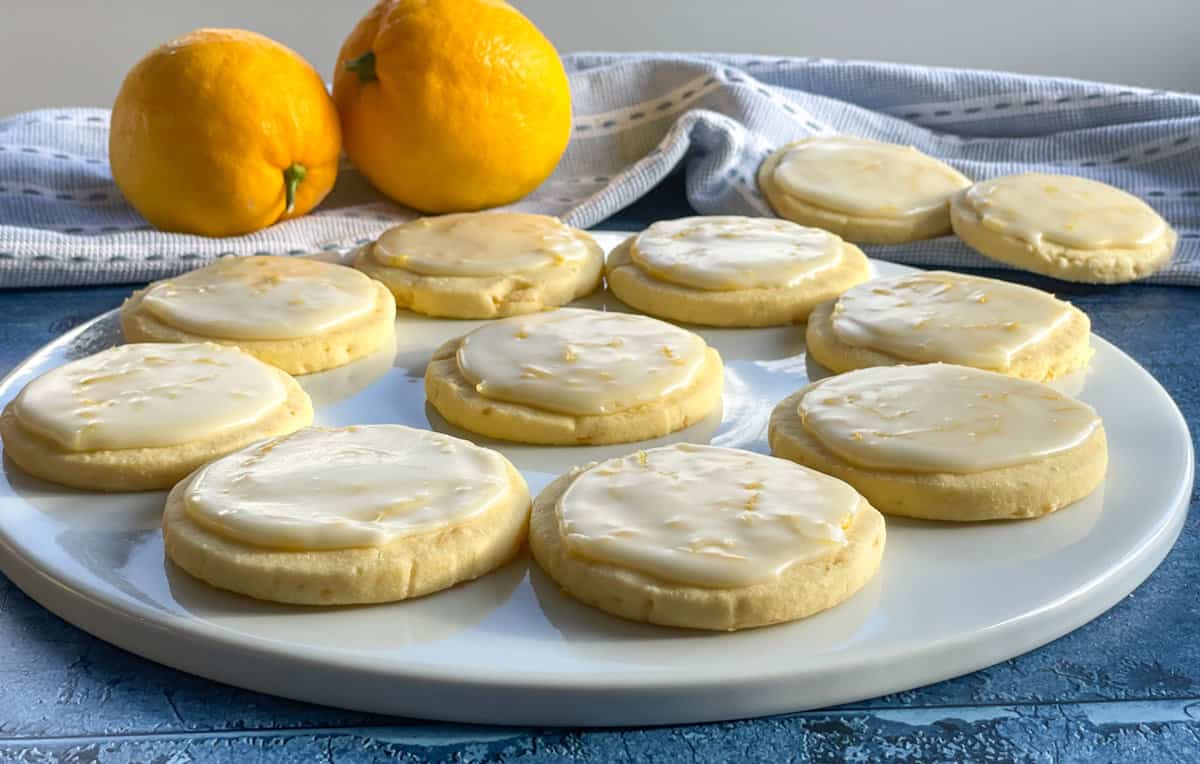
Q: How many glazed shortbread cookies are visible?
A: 11